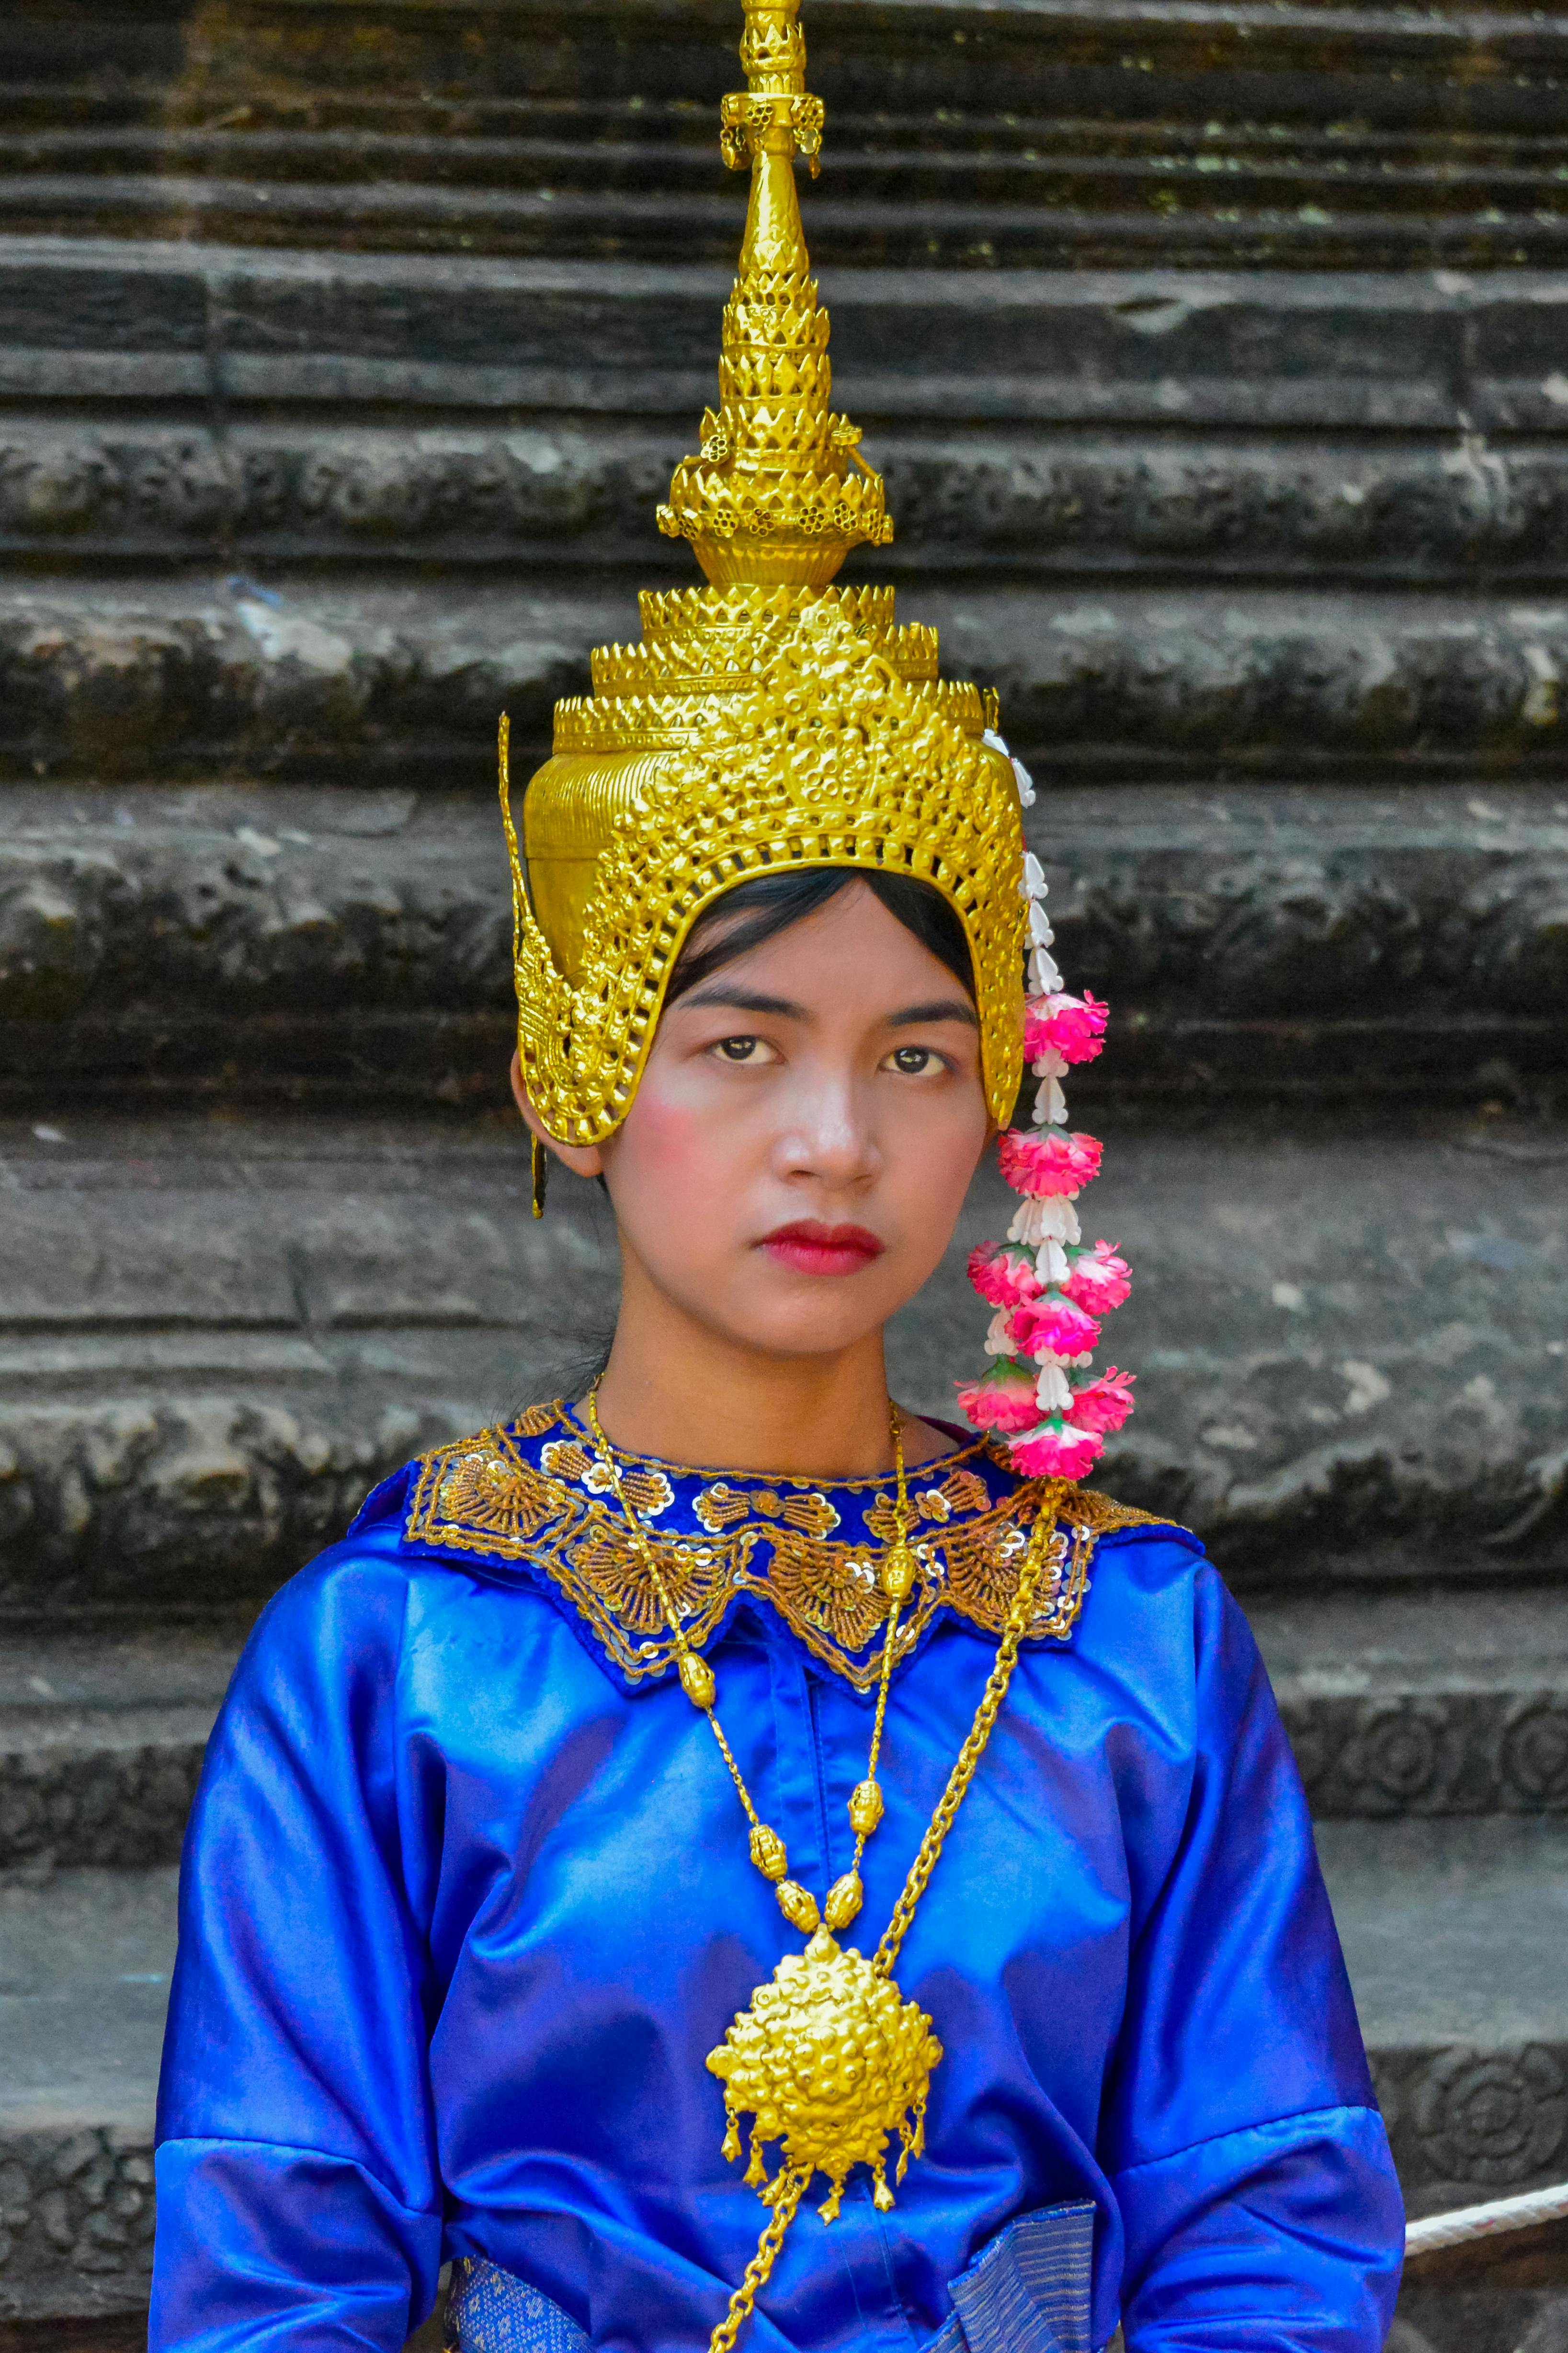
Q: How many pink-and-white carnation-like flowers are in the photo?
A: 8